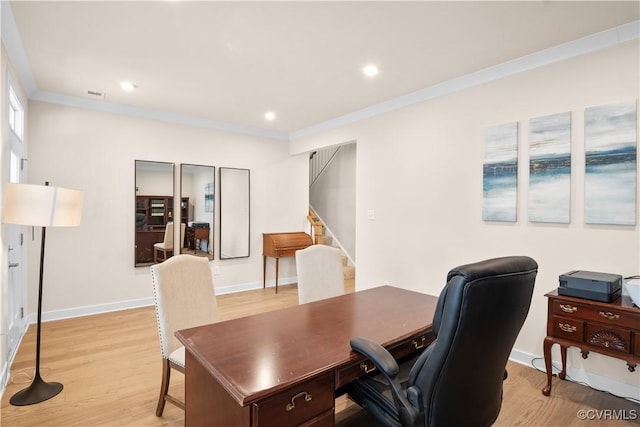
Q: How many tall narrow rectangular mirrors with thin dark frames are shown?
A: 3